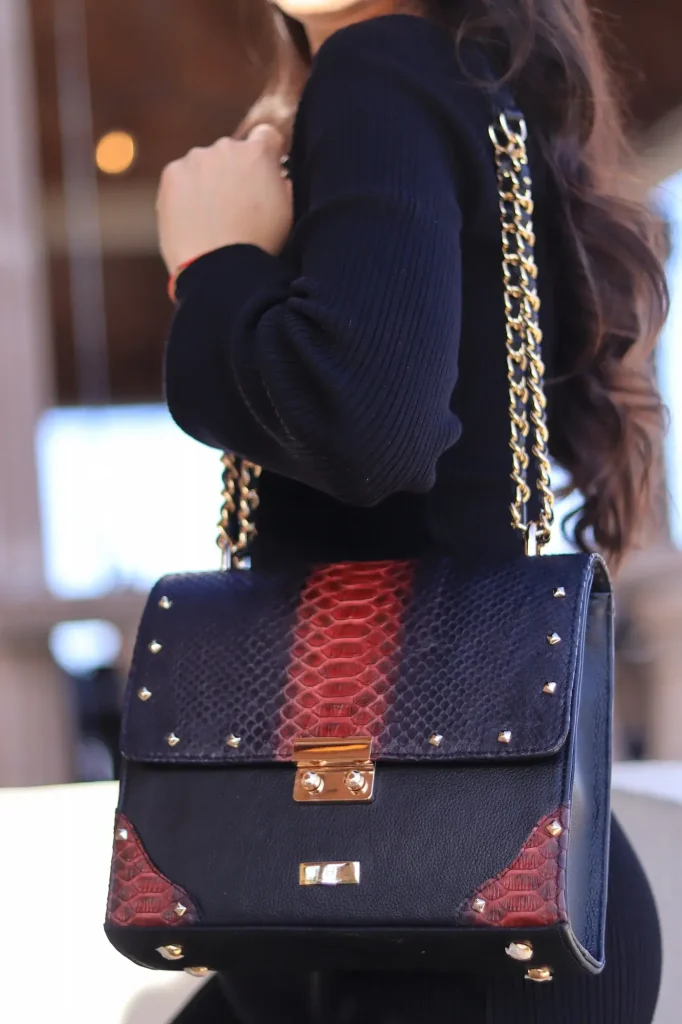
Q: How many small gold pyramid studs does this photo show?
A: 14